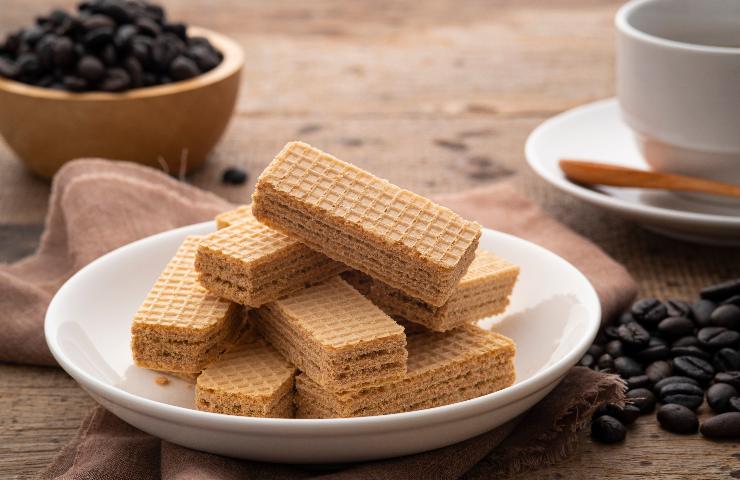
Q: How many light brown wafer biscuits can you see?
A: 8